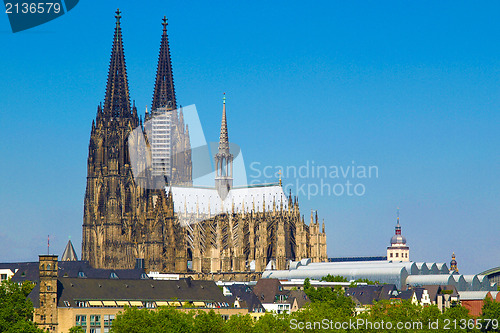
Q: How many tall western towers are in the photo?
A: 2